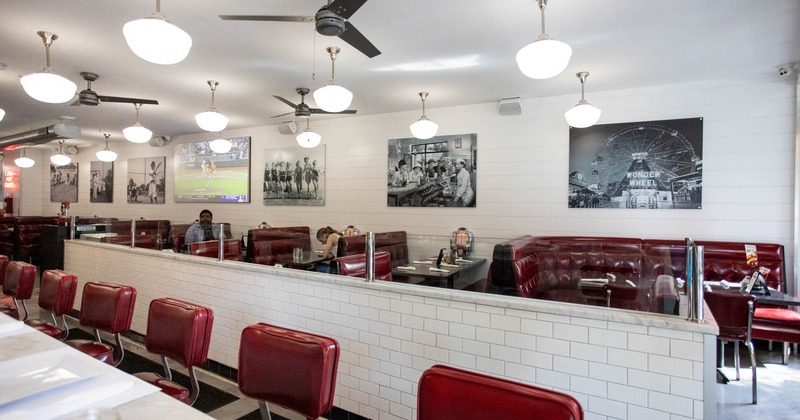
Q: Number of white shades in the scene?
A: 14